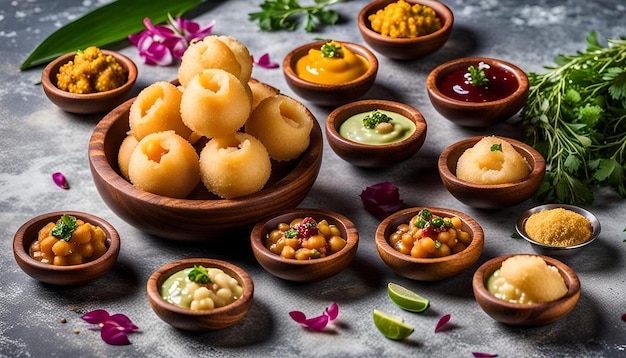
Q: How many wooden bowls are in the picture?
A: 12